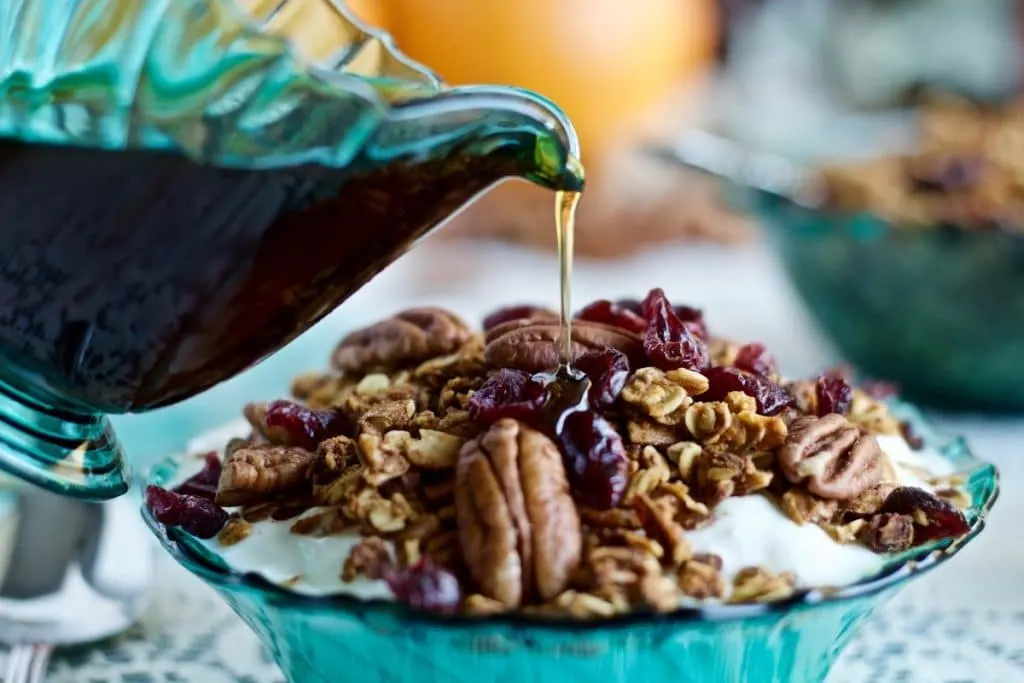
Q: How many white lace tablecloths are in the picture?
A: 1